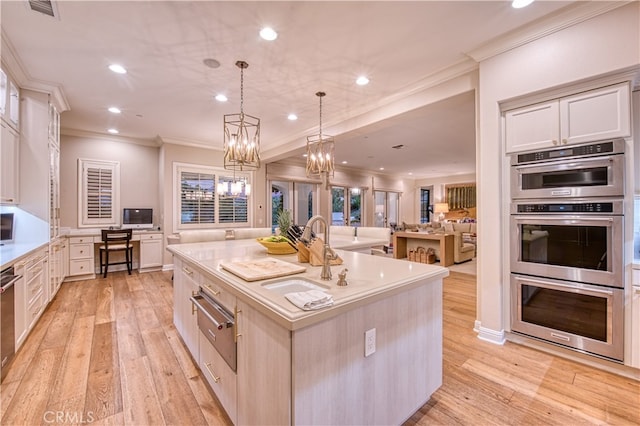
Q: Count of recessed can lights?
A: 12